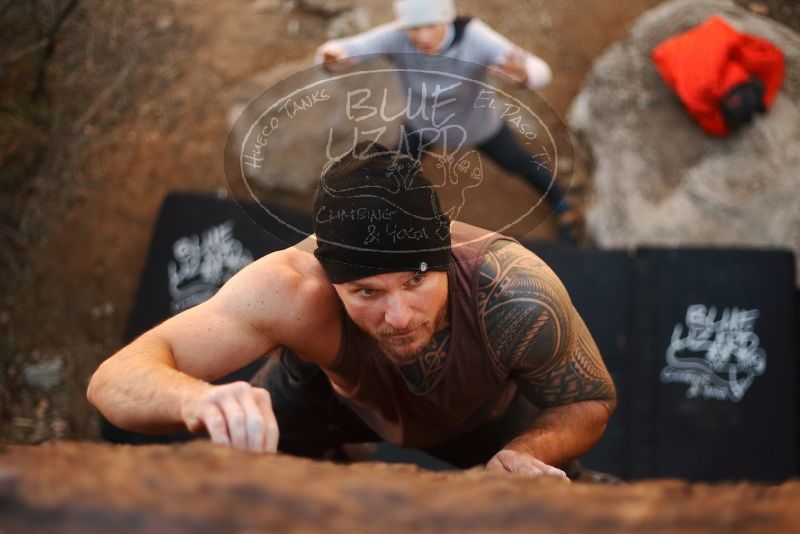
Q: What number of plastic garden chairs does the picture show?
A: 0